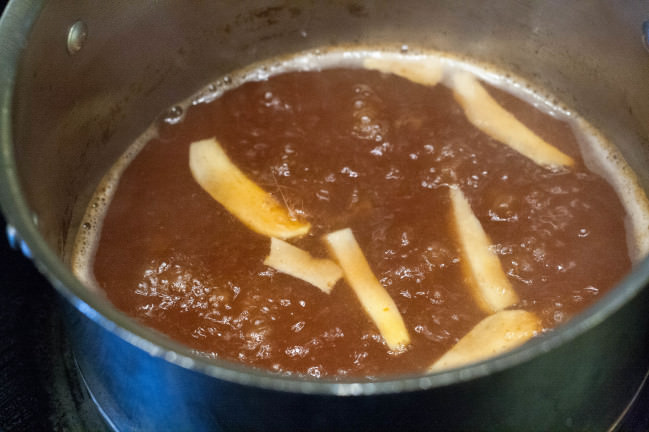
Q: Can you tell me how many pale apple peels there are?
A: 7